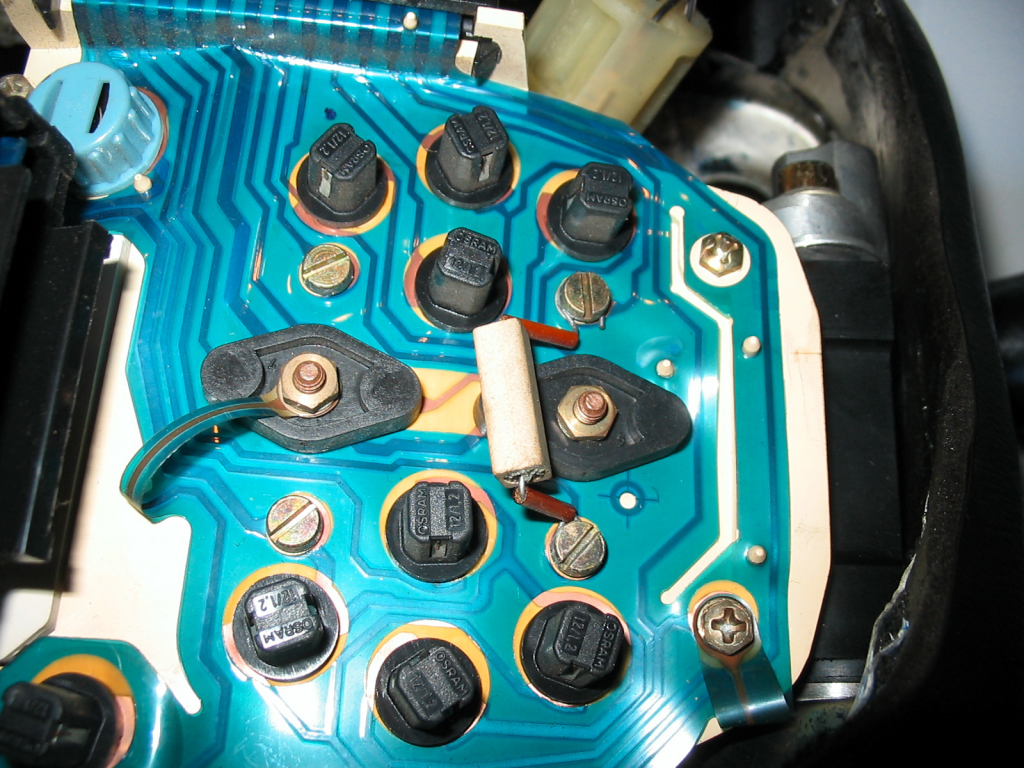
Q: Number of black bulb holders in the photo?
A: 9